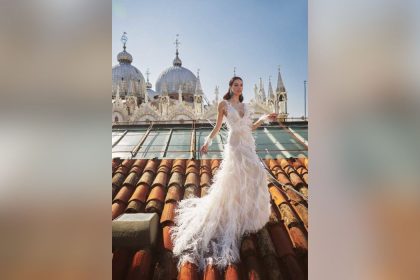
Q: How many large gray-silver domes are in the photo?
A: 2